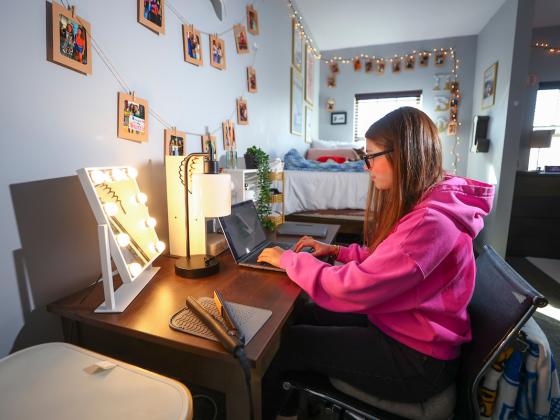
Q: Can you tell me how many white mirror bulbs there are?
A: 9